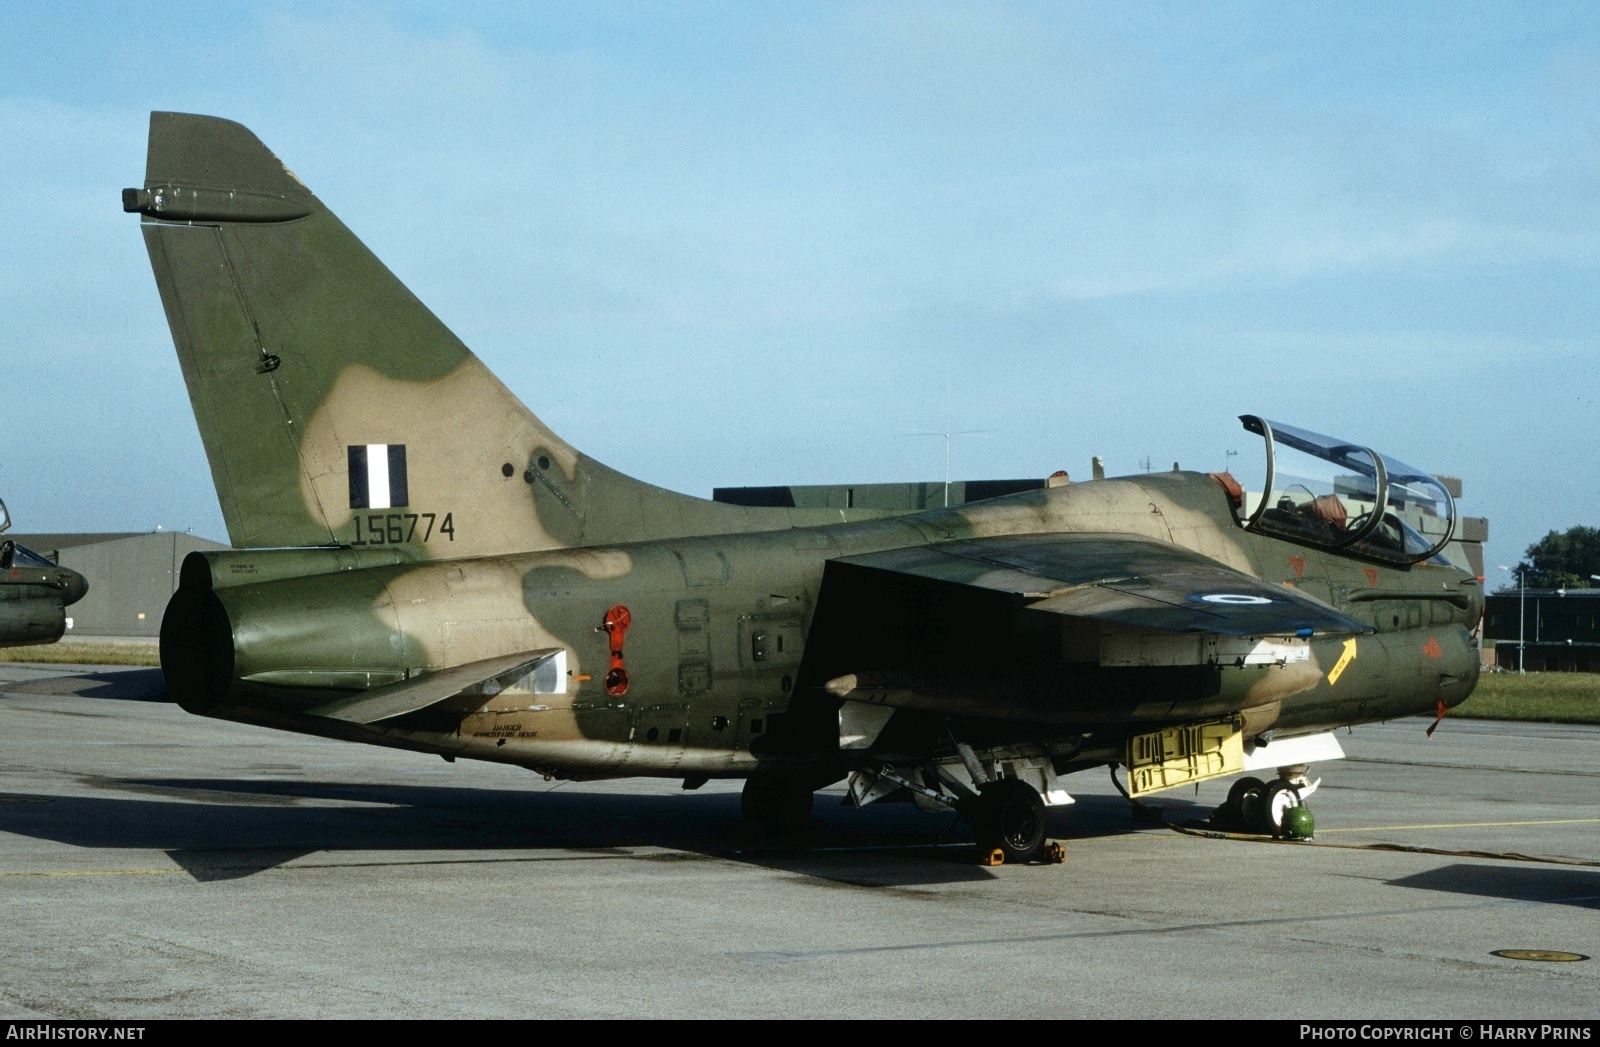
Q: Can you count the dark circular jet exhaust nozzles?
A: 1